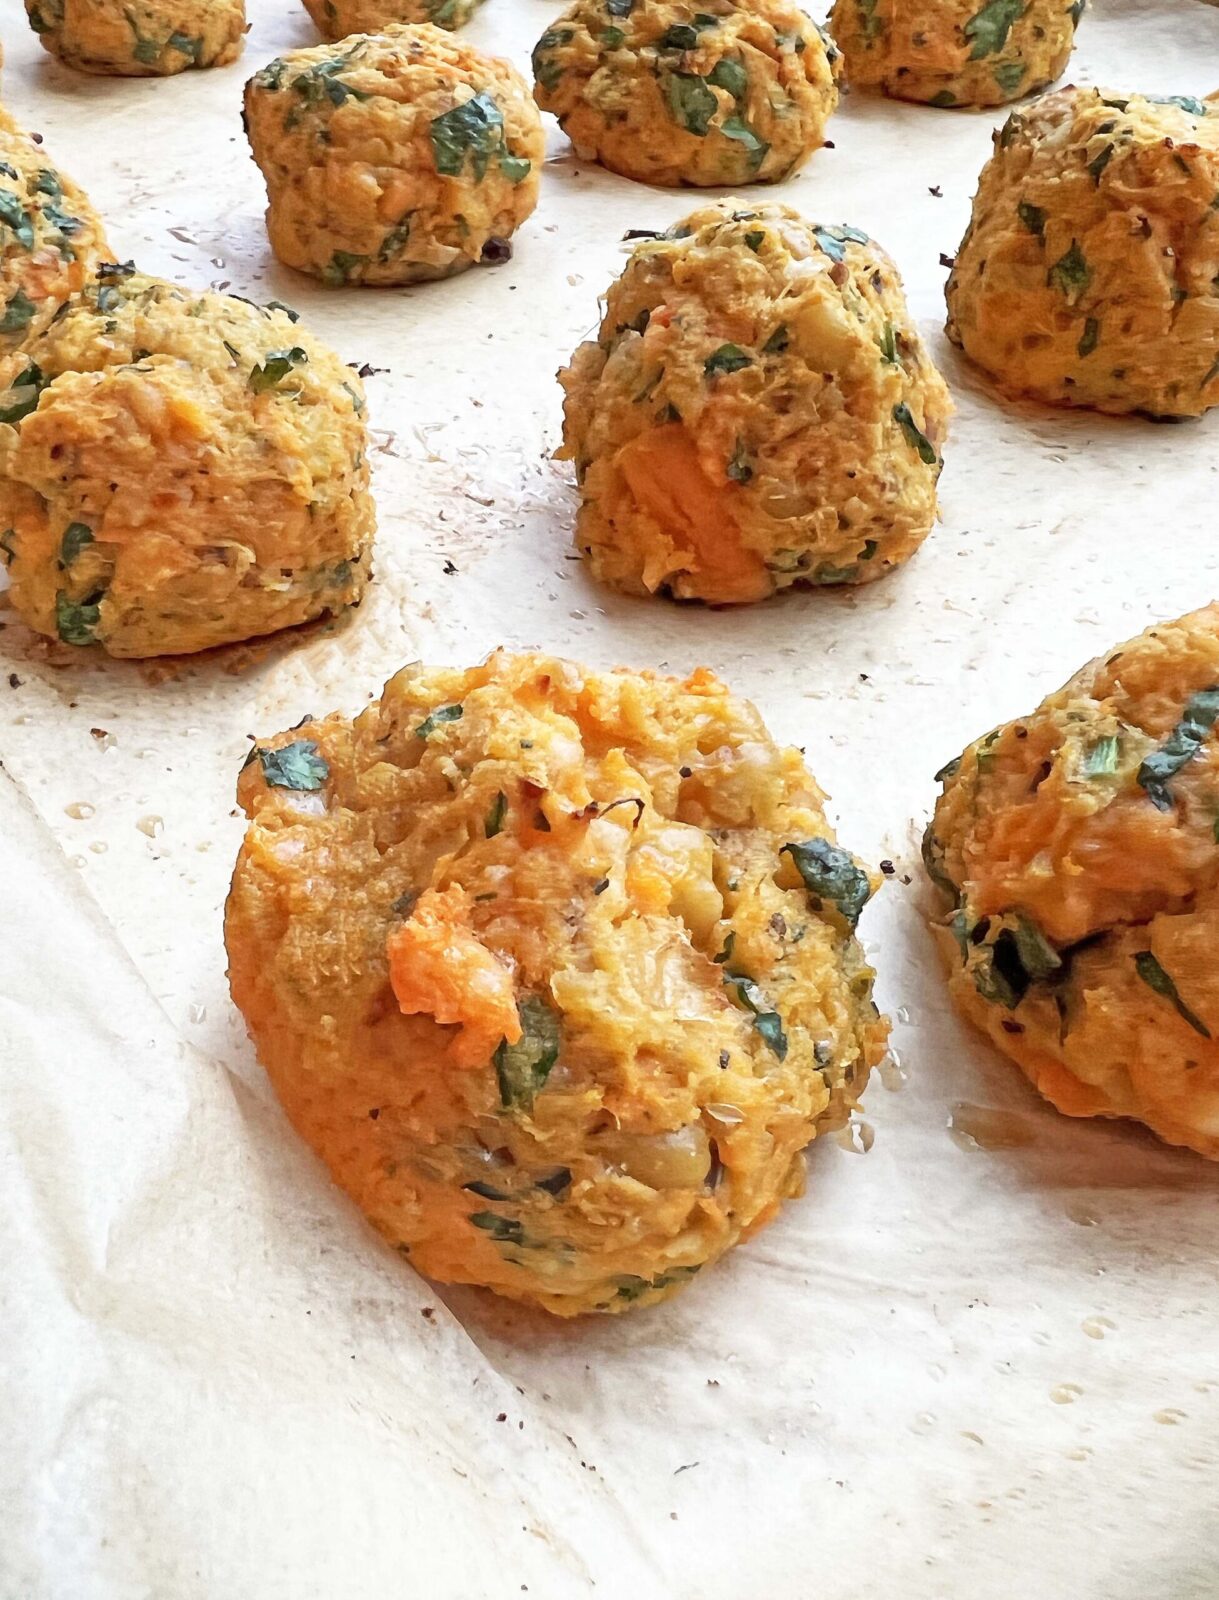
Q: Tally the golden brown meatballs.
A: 11